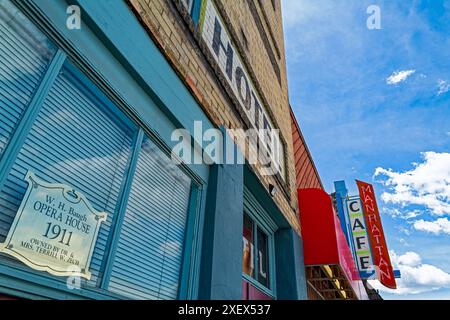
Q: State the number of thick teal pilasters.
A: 2